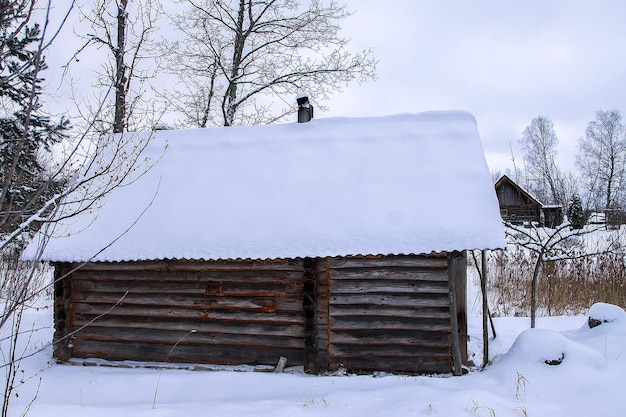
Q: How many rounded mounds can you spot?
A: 2